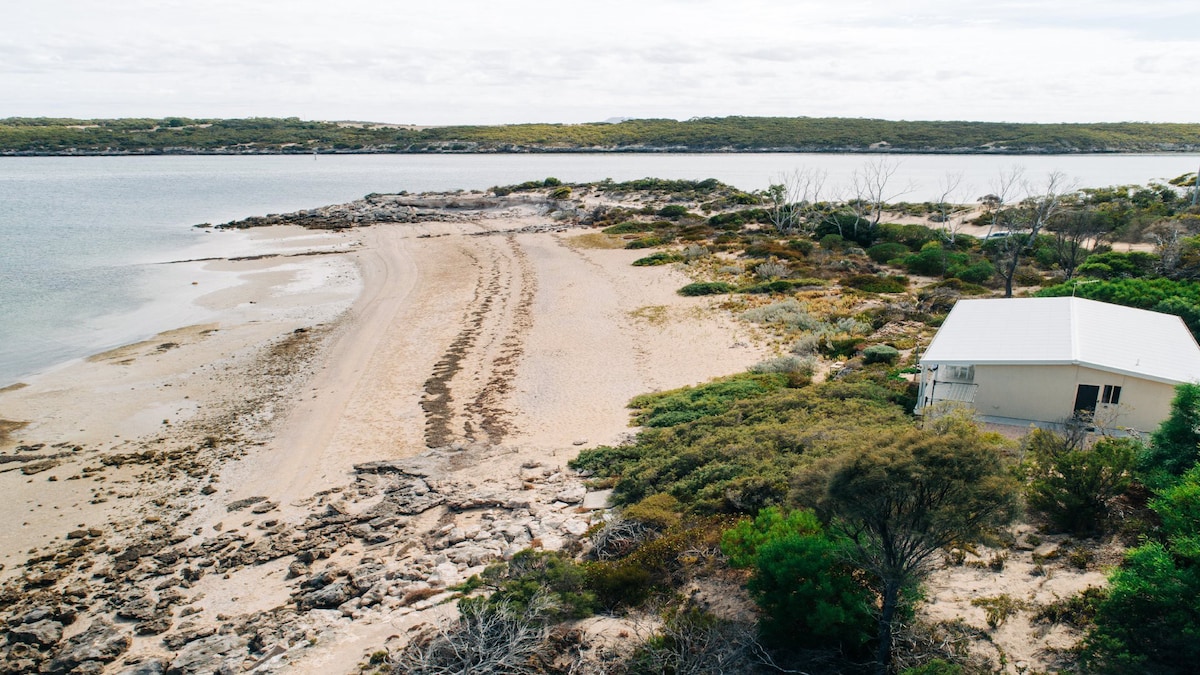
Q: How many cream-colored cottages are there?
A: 1